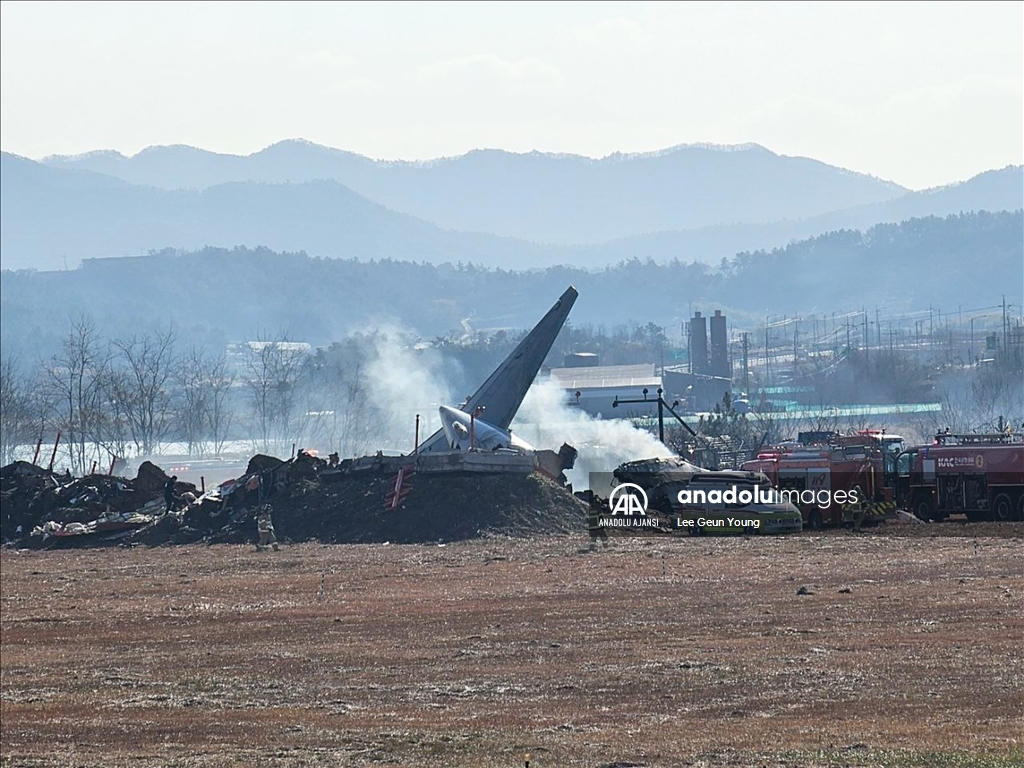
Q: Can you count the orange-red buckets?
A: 0